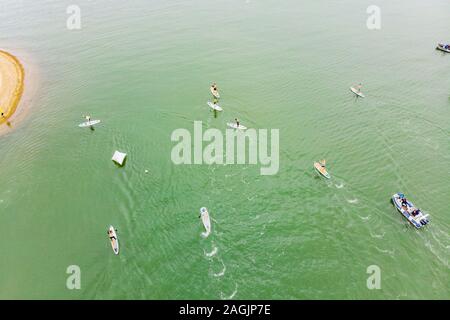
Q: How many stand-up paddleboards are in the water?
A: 8